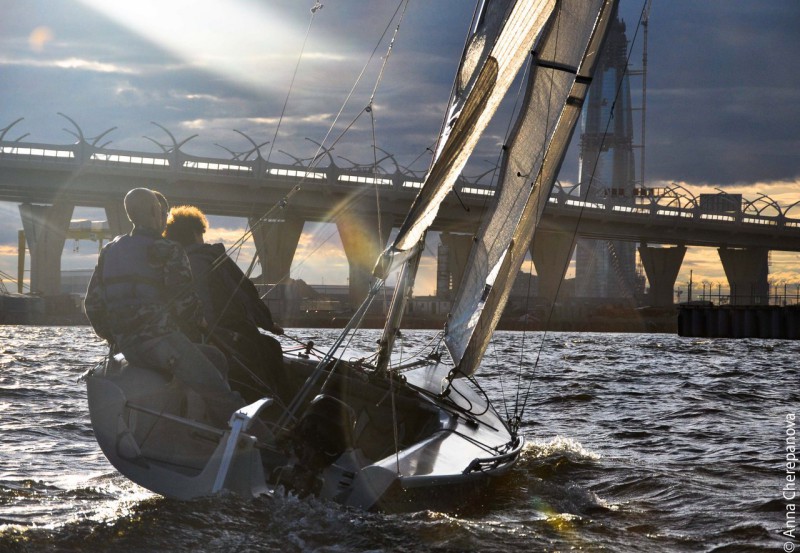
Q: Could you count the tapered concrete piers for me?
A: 8